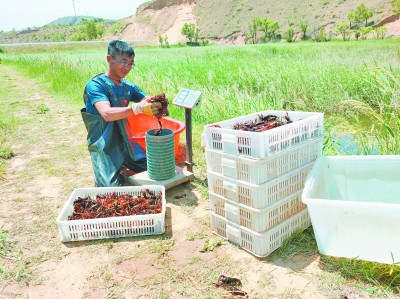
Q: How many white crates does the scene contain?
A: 6